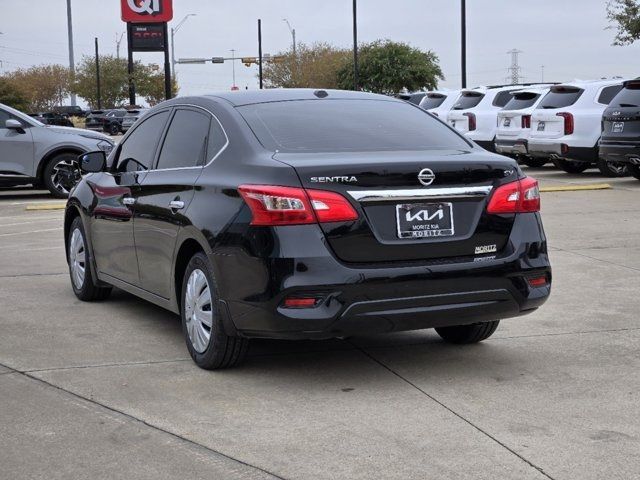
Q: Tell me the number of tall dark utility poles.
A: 4